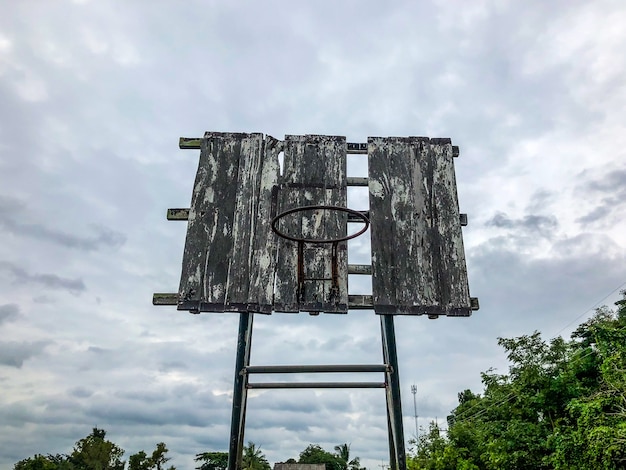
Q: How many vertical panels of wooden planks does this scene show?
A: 3